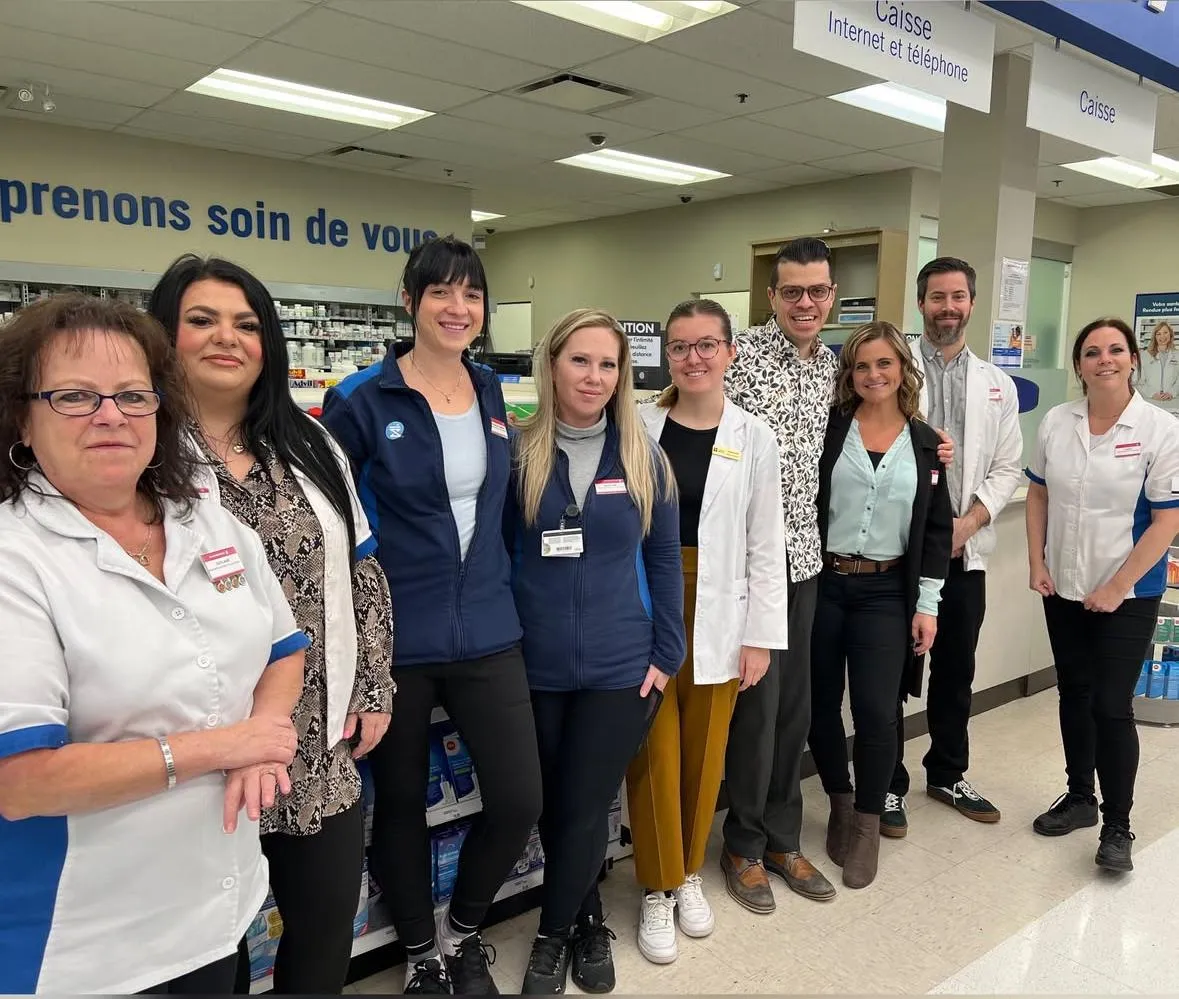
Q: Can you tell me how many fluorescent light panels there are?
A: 6